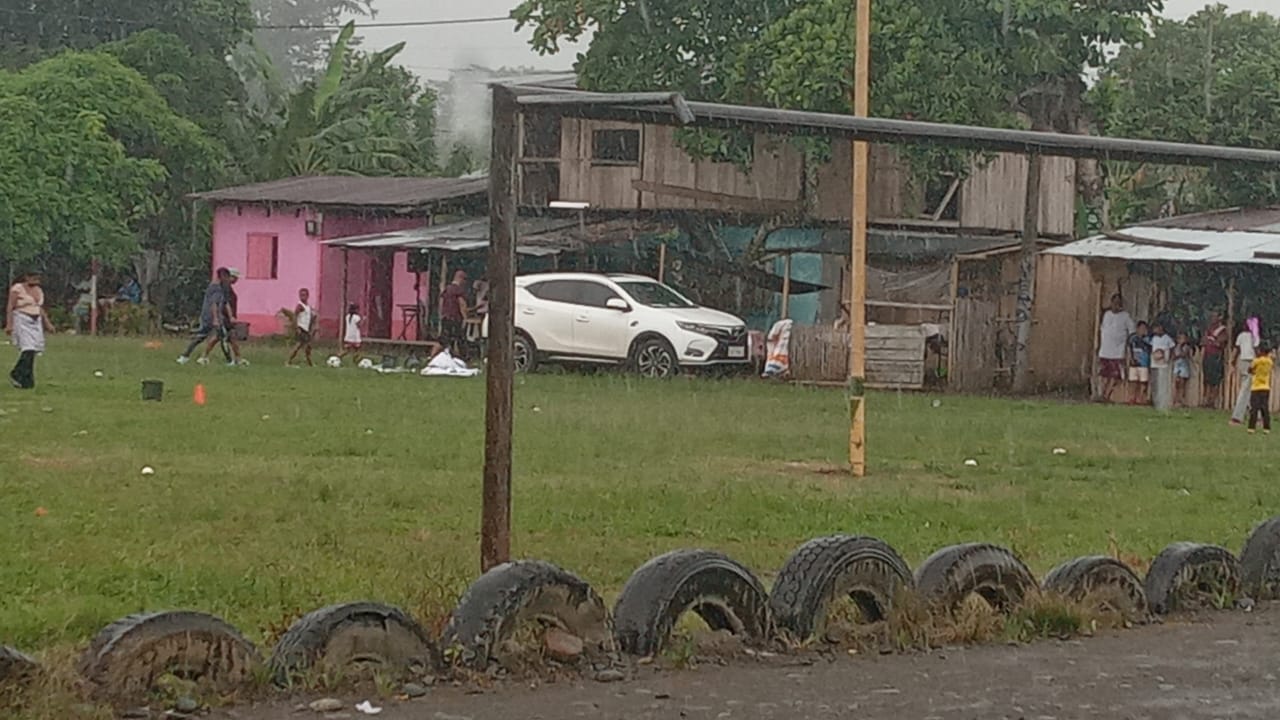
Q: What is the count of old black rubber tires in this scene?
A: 10